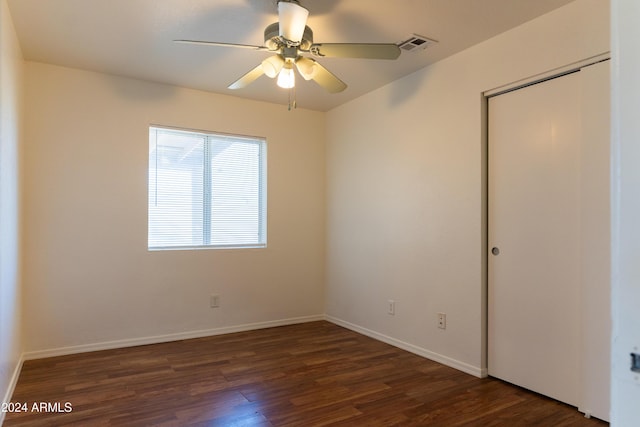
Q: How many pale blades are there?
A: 5